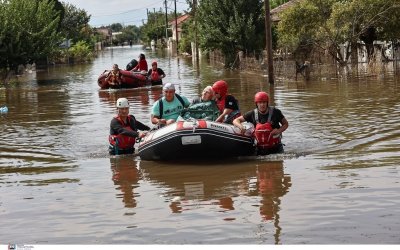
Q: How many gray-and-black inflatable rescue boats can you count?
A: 1